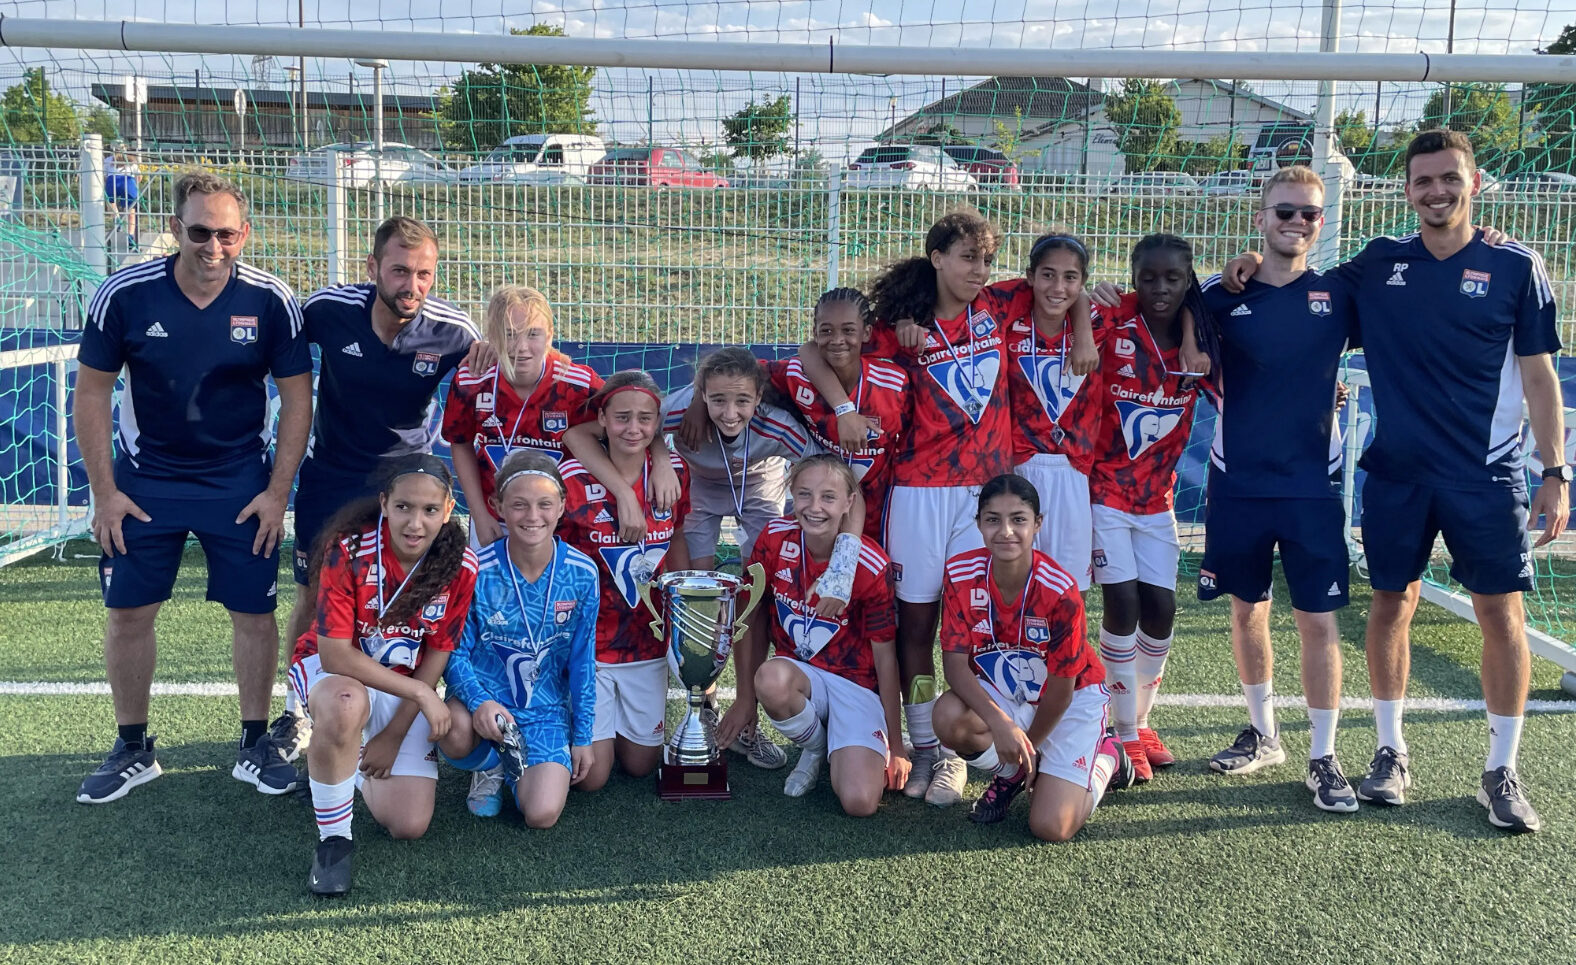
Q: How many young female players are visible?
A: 11